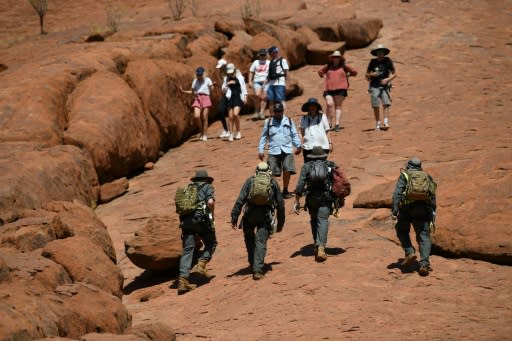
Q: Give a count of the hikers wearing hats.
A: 13